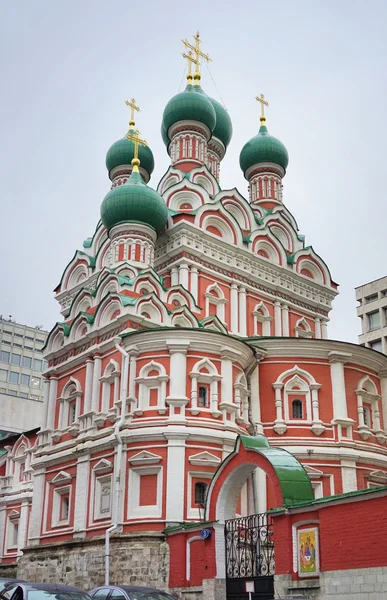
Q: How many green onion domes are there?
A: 5